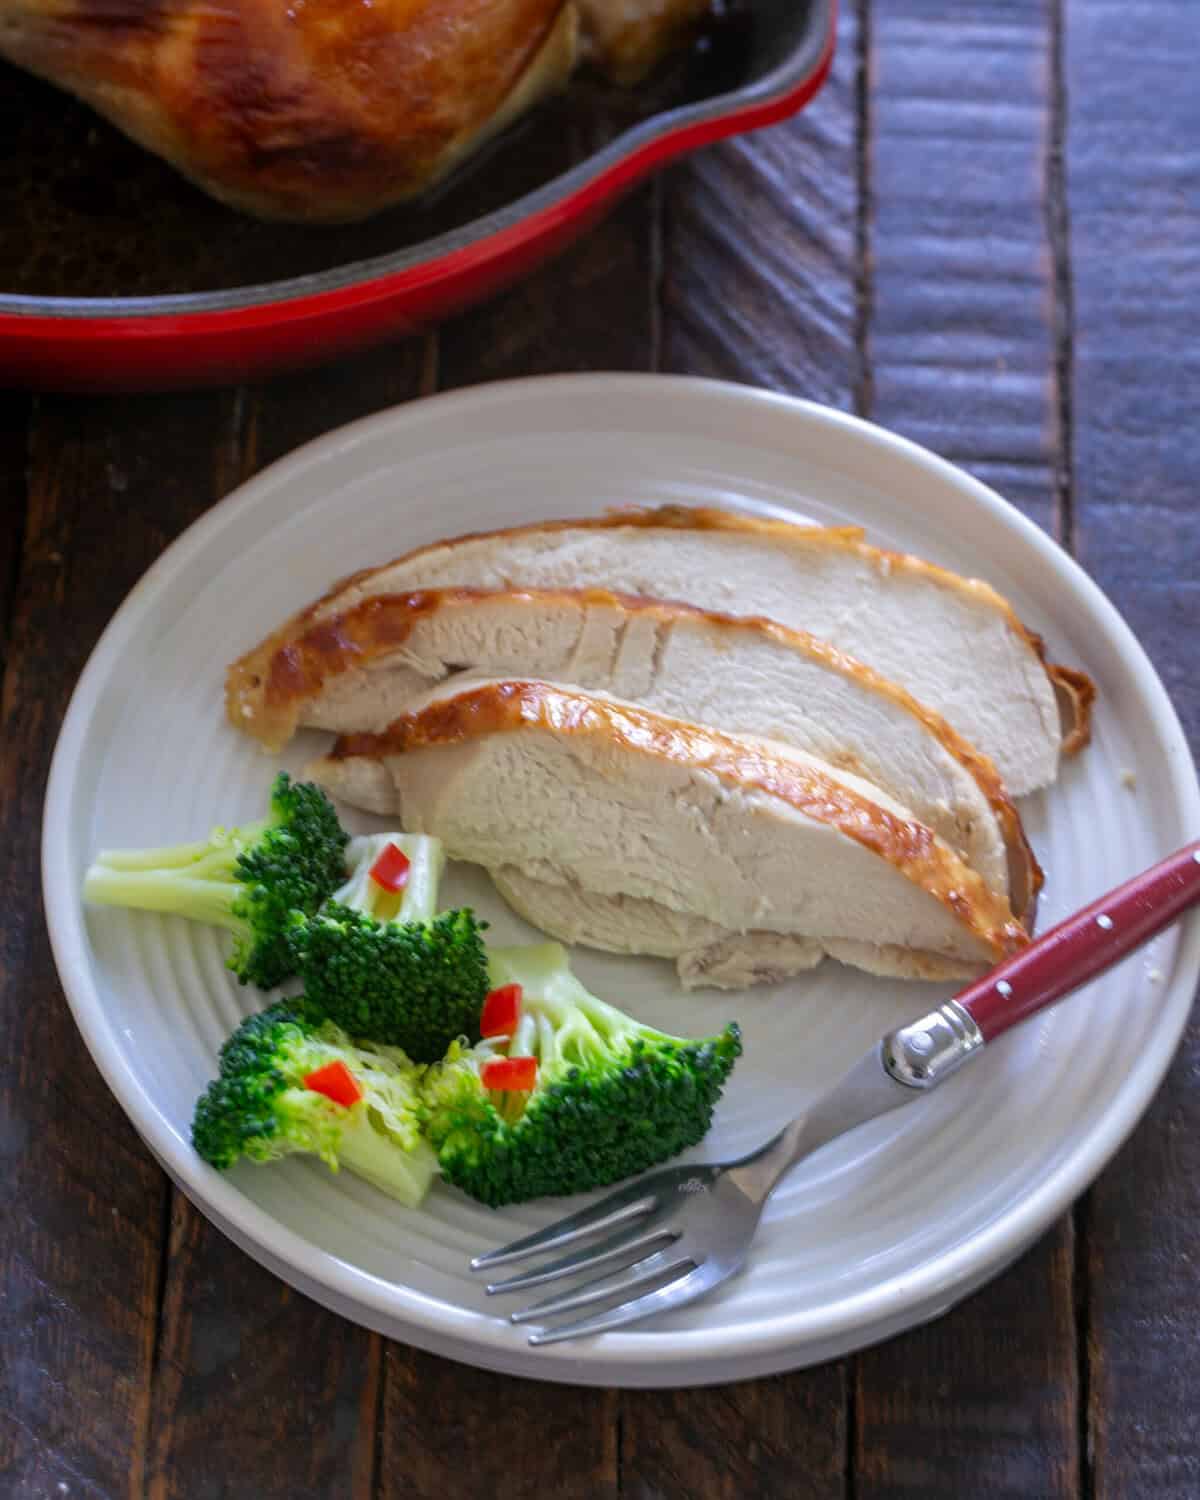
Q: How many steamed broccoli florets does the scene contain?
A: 4